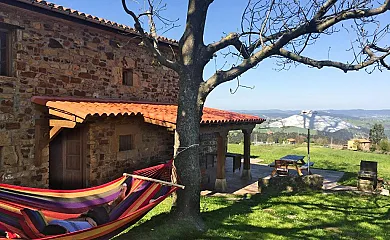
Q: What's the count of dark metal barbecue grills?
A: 1